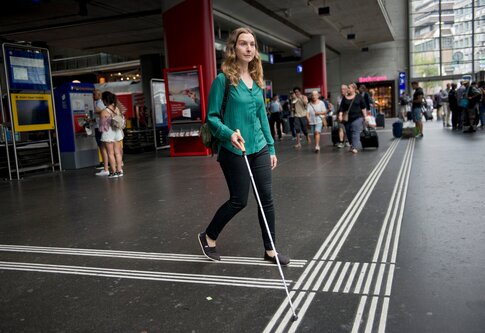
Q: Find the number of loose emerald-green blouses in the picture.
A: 1